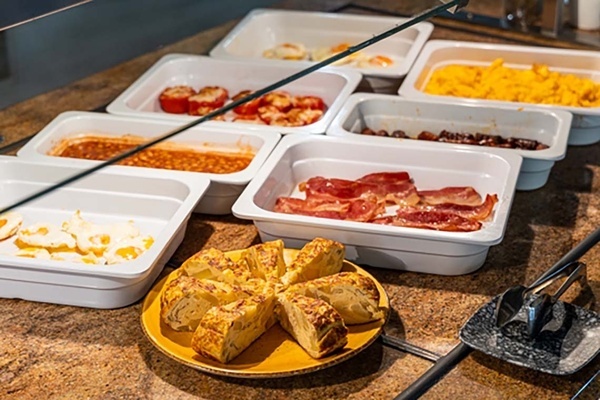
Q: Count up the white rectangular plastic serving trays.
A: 7